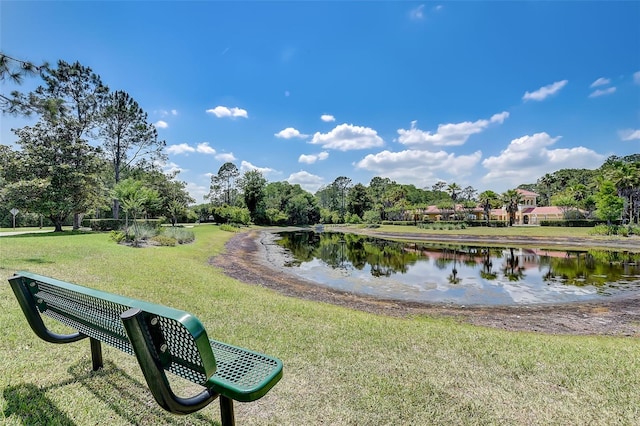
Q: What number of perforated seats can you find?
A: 1